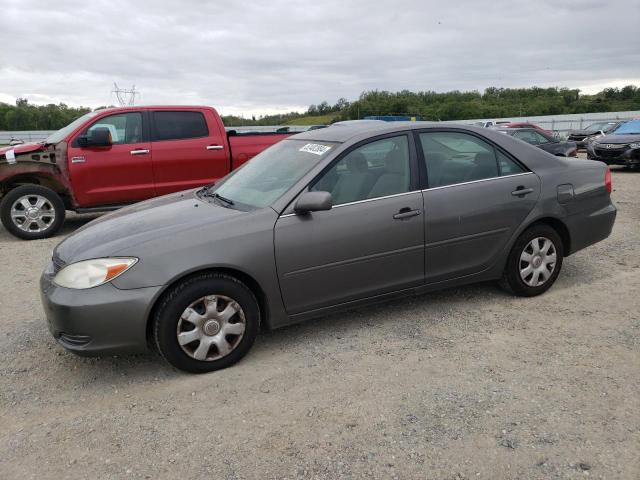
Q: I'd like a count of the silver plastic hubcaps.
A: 2